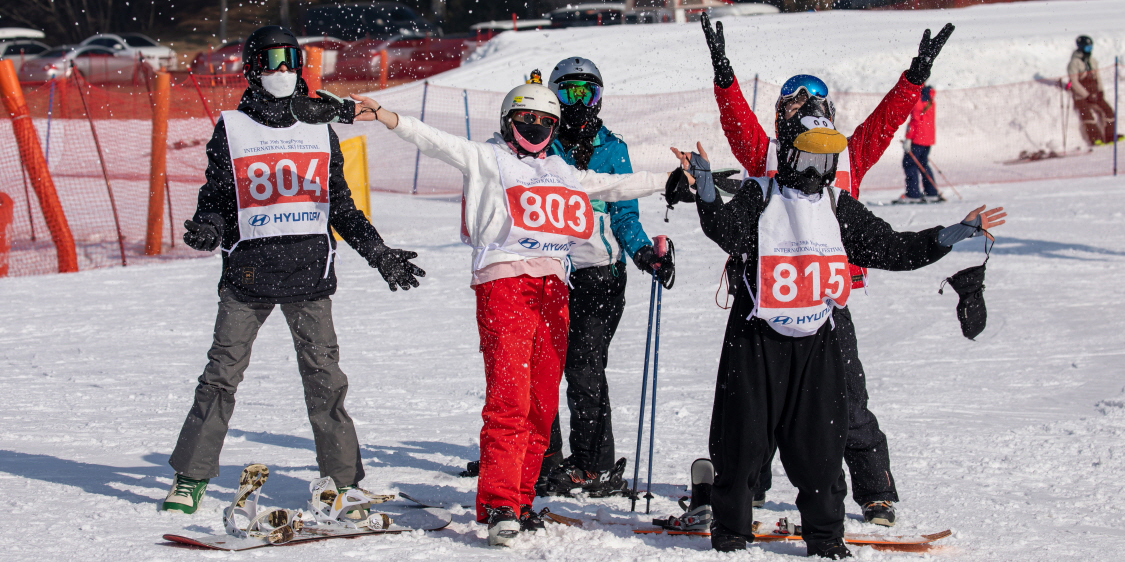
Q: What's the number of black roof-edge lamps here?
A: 0